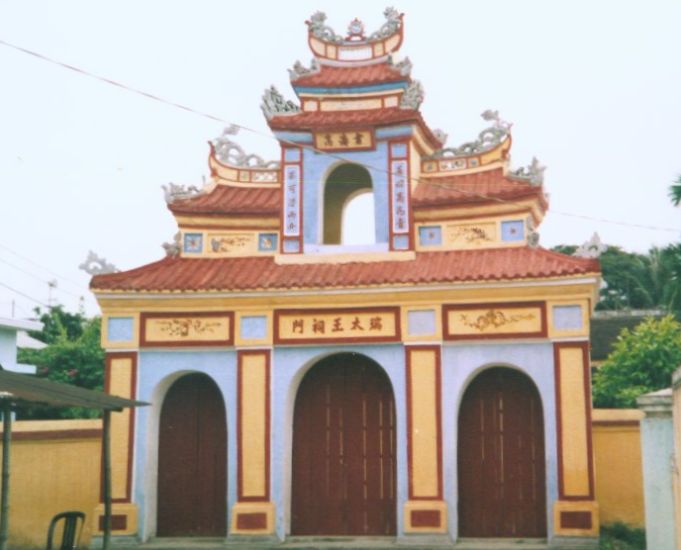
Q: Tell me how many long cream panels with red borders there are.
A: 4